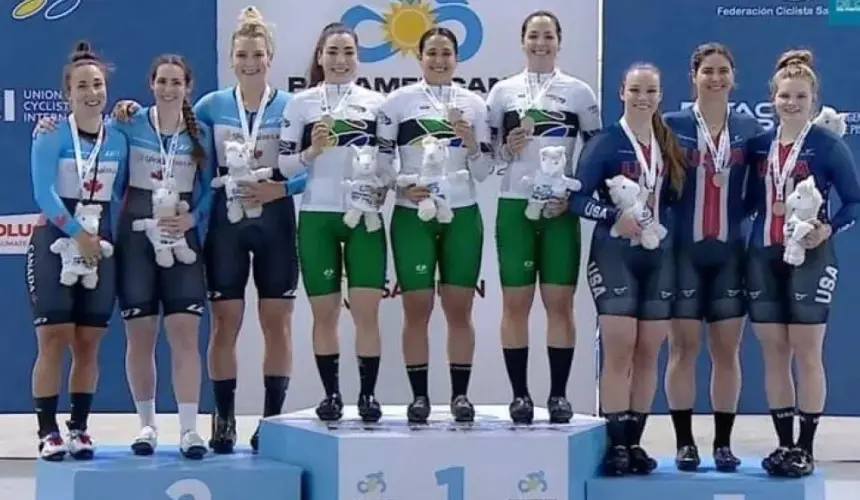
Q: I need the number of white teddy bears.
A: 9